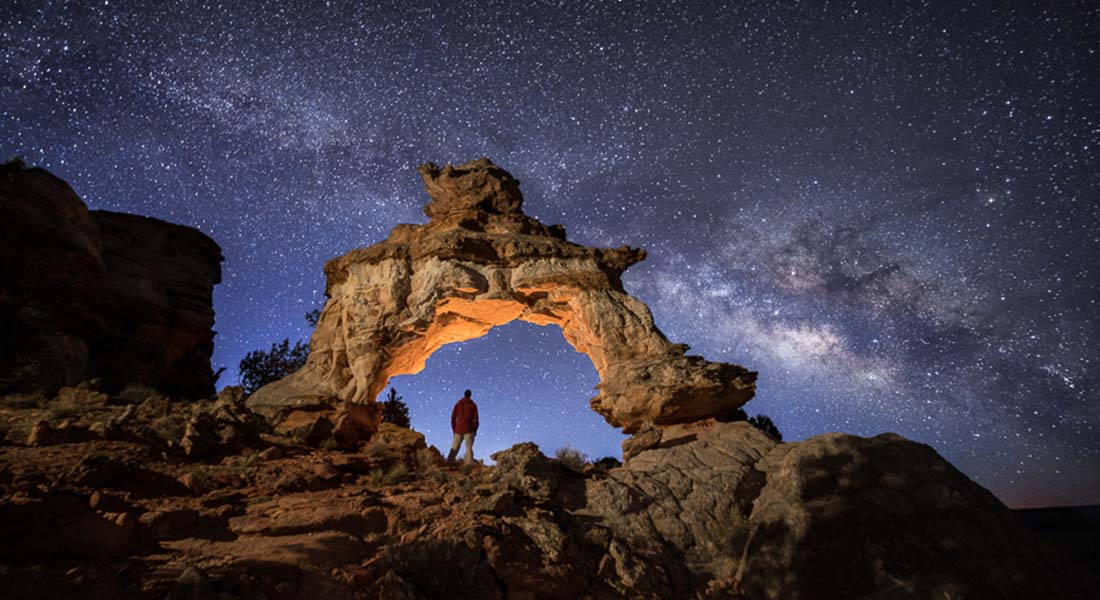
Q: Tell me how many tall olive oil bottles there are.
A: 0